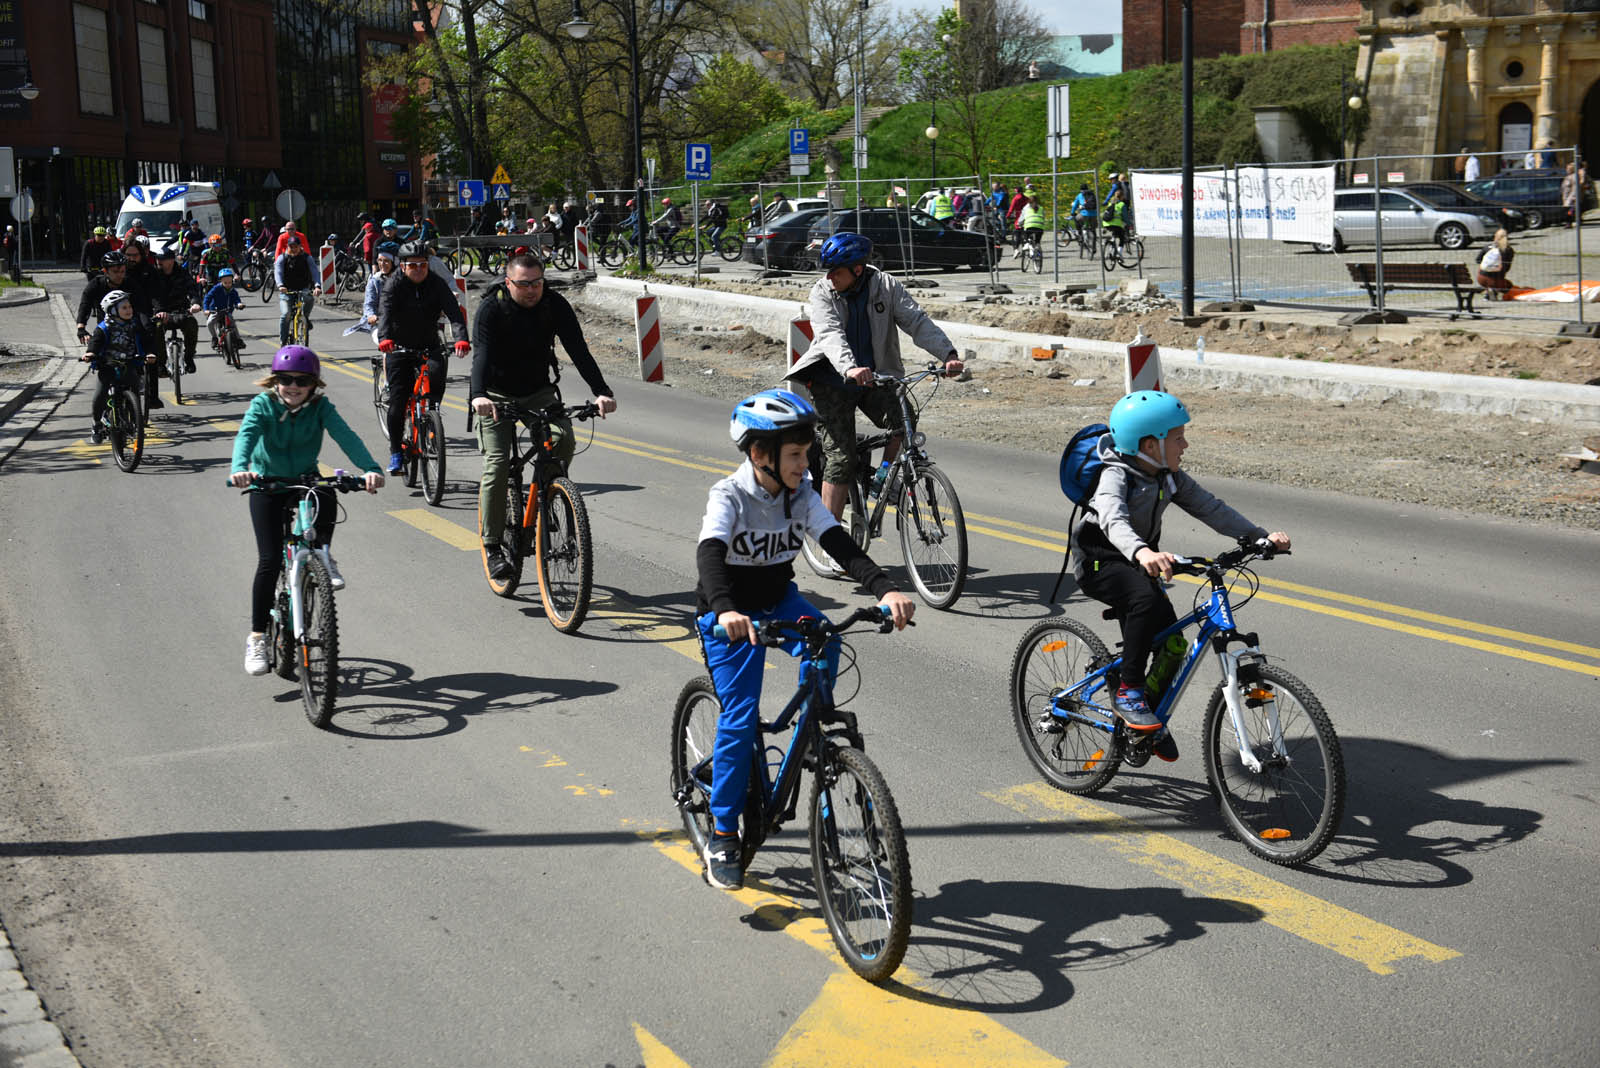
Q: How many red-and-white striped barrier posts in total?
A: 6